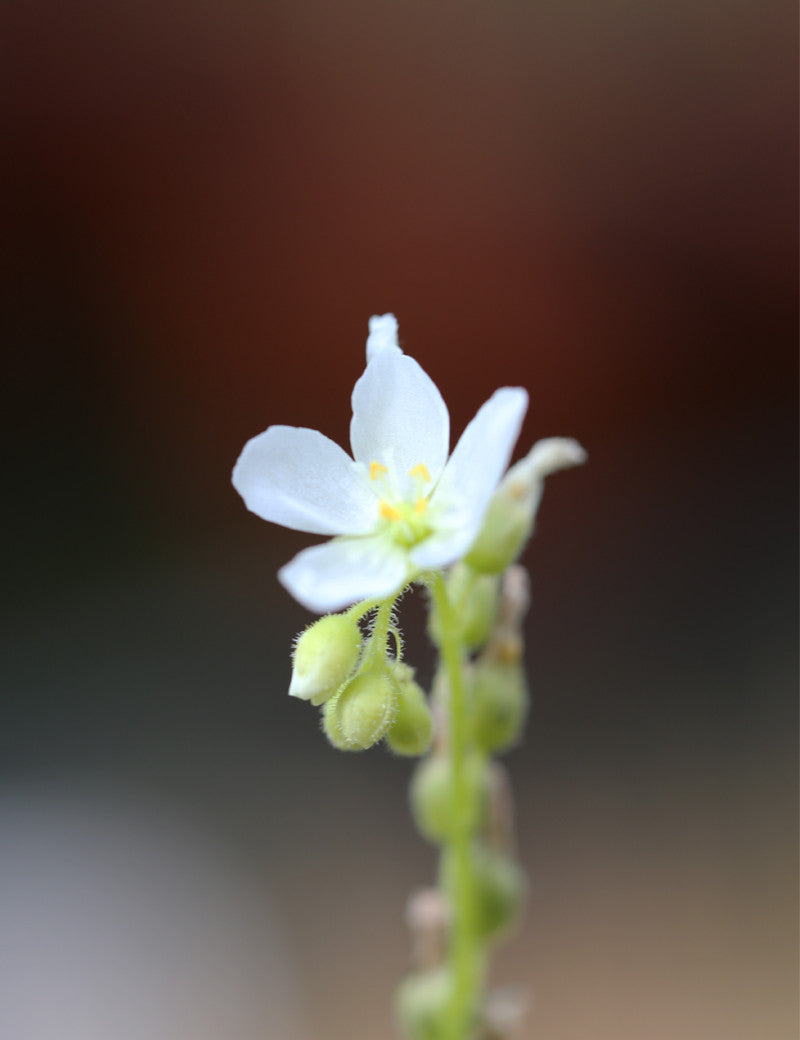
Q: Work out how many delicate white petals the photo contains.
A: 5